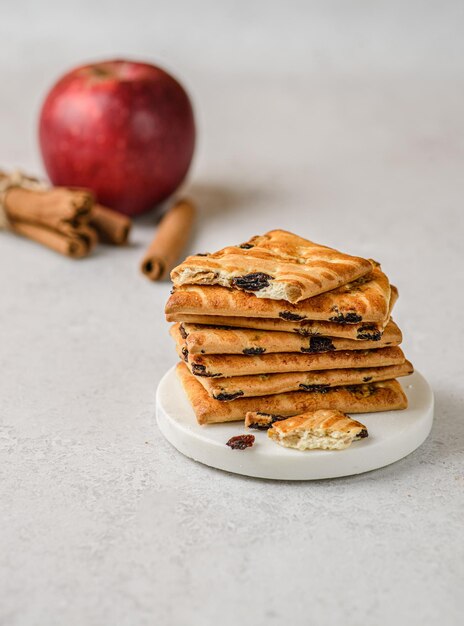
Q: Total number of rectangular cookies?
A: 7